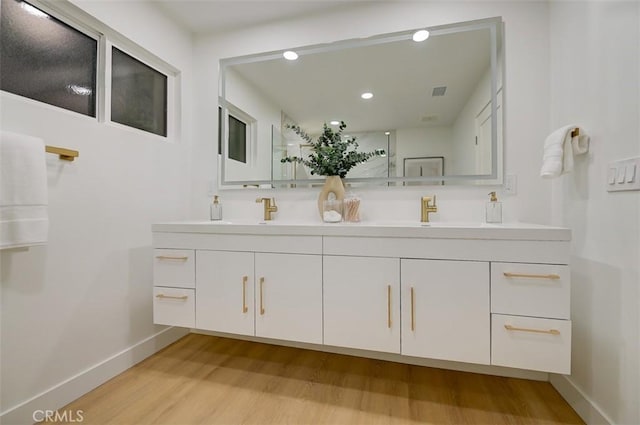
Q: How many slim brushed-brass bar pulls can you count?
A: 8